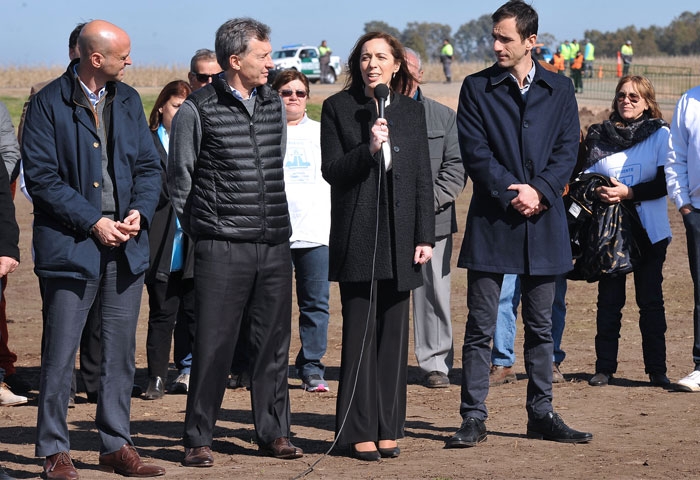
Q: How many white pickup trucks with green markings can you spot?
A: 1